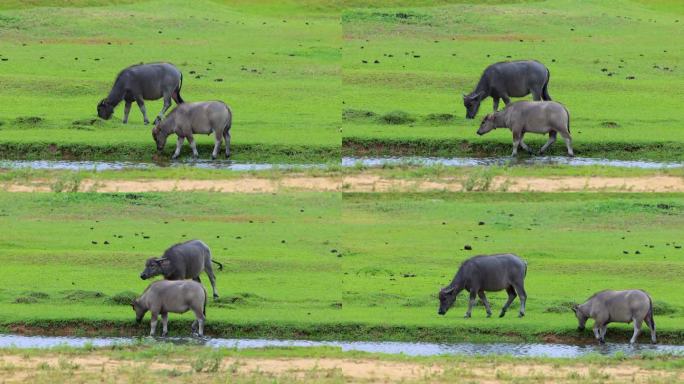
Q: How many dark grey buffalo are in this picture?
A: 4